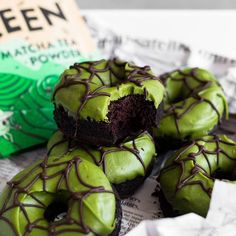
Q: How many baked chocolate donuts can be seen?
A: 5